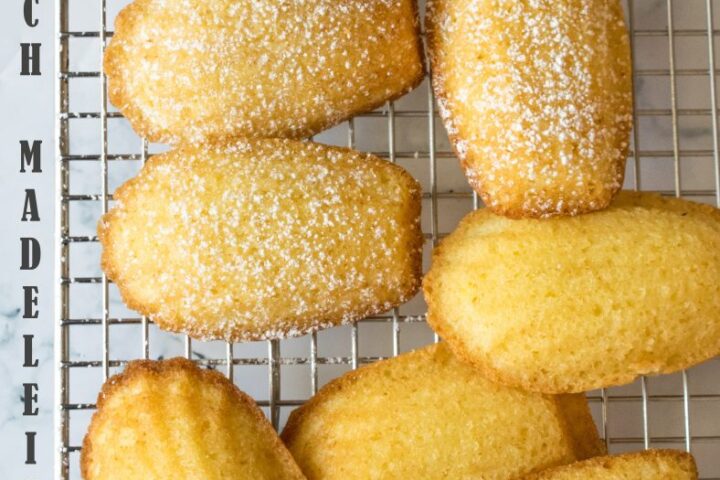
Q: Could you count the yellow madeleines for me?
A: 7